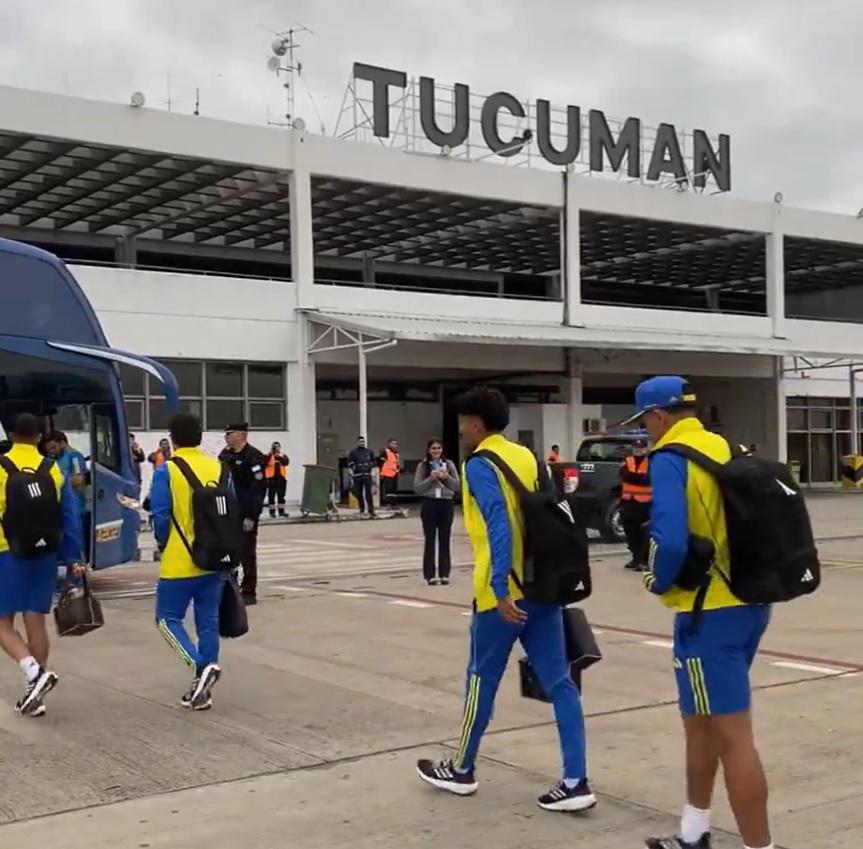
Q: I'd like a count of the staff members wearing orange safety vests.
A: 5